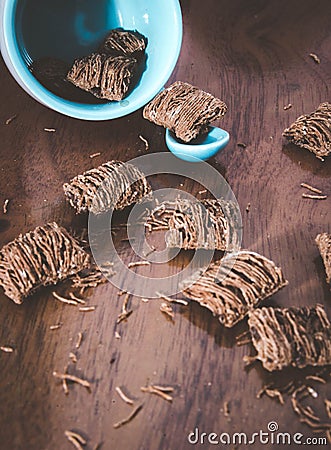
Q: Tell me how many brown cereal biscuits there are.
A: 10